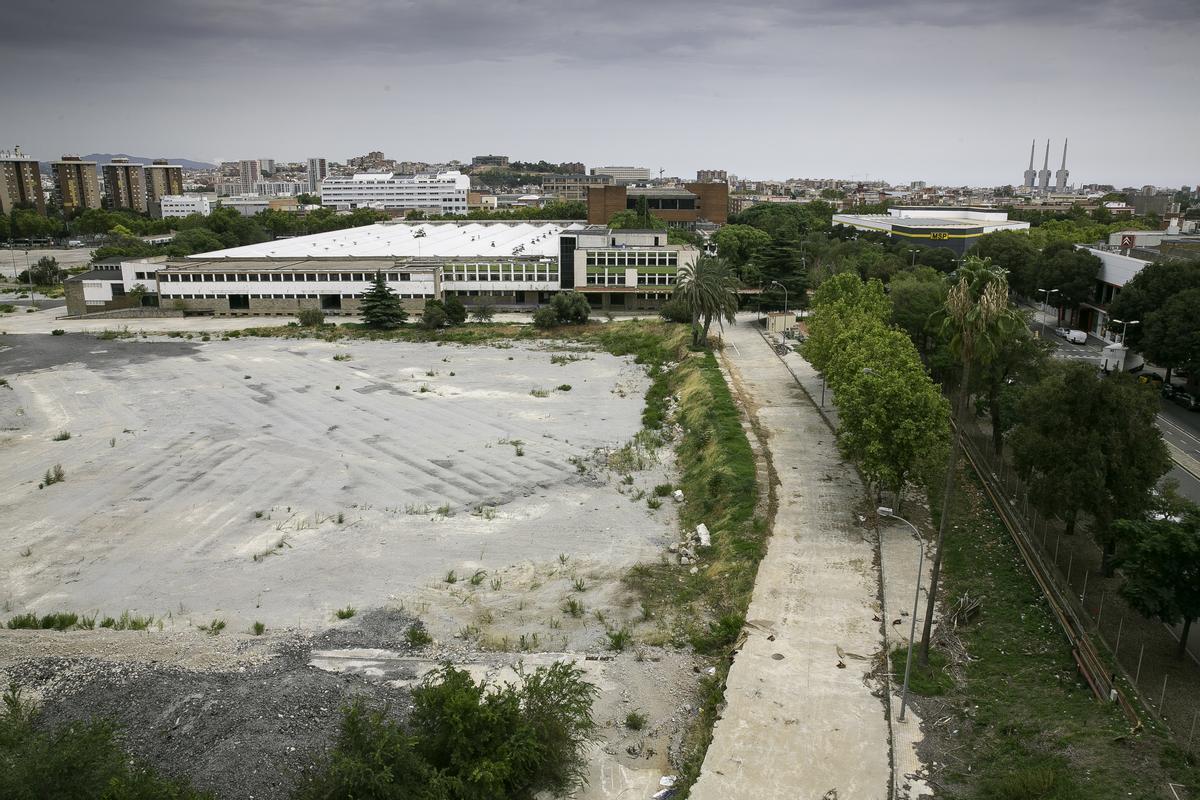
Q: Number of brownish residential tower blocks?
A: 4